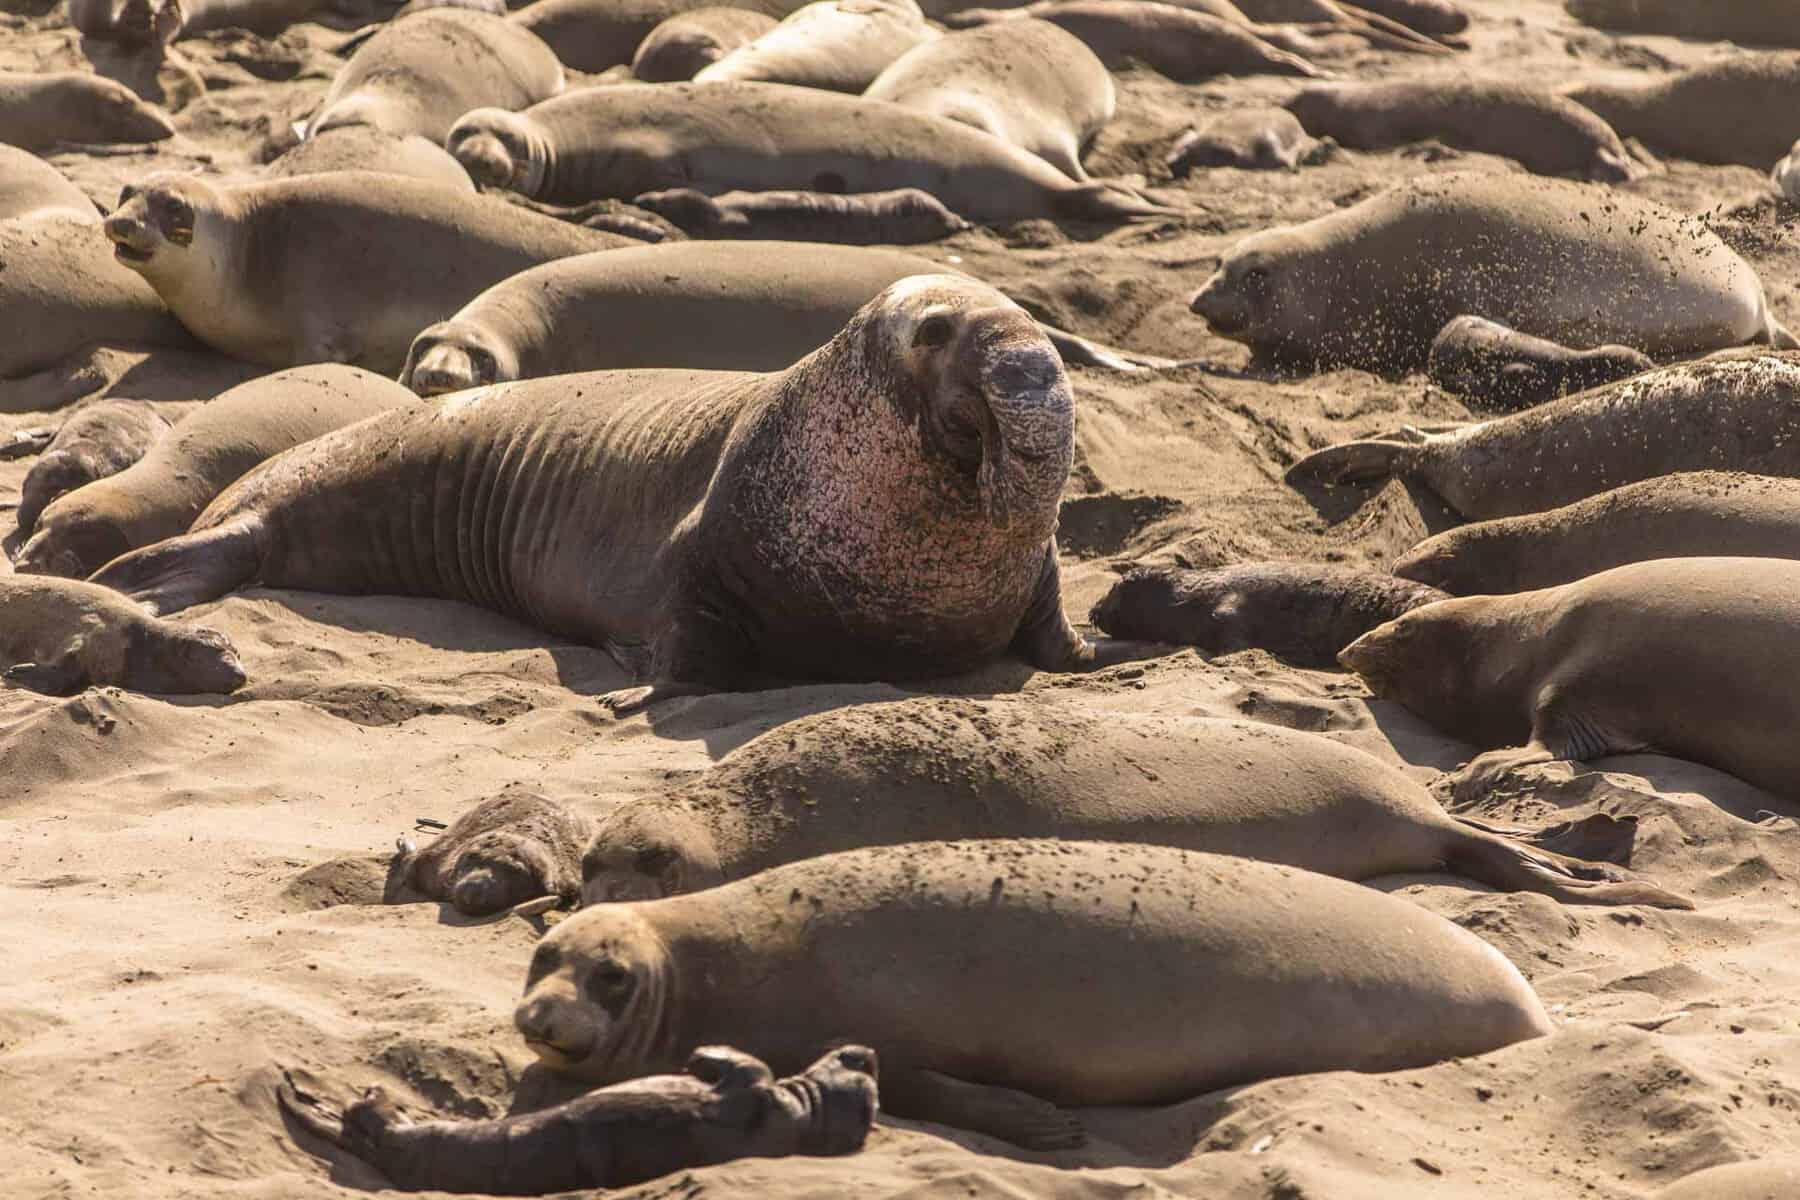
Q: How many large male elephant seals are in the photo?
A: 1